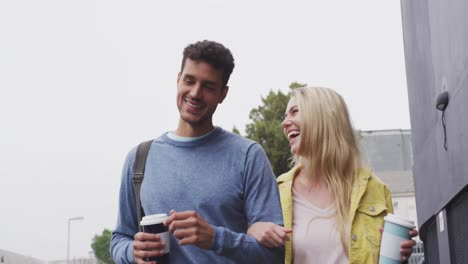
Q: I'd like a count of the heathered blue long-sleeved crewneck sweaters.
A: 1